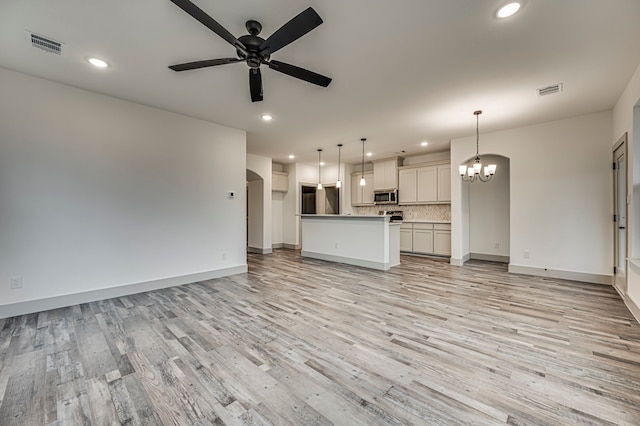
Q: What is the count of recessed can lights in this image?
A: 7